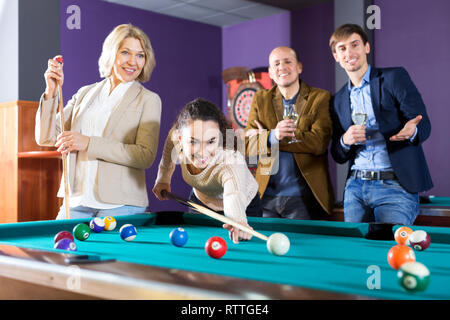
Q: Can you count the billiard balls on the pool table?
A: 13